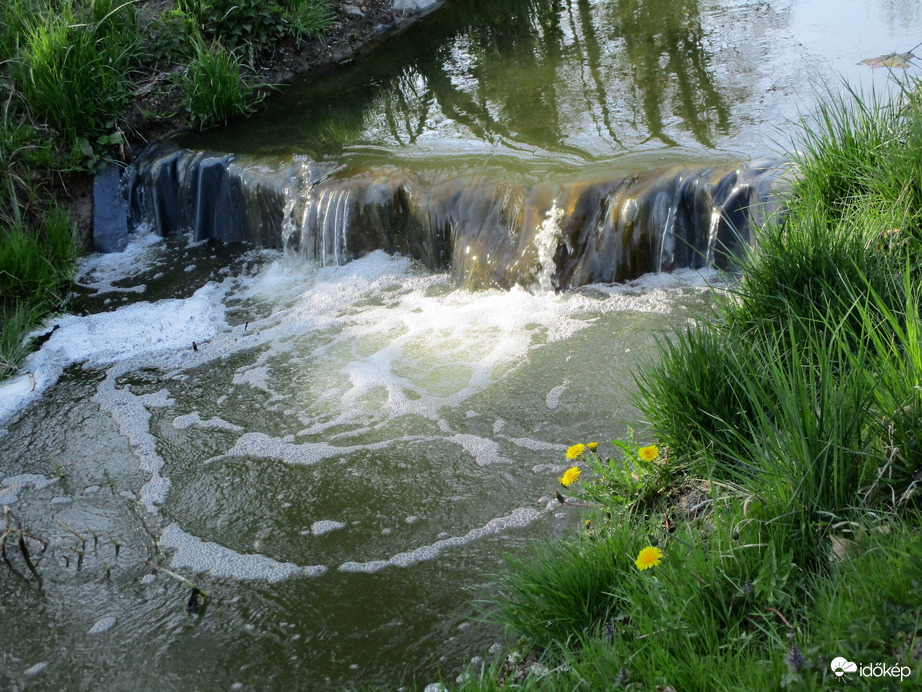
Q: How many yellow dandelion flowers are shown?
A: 5